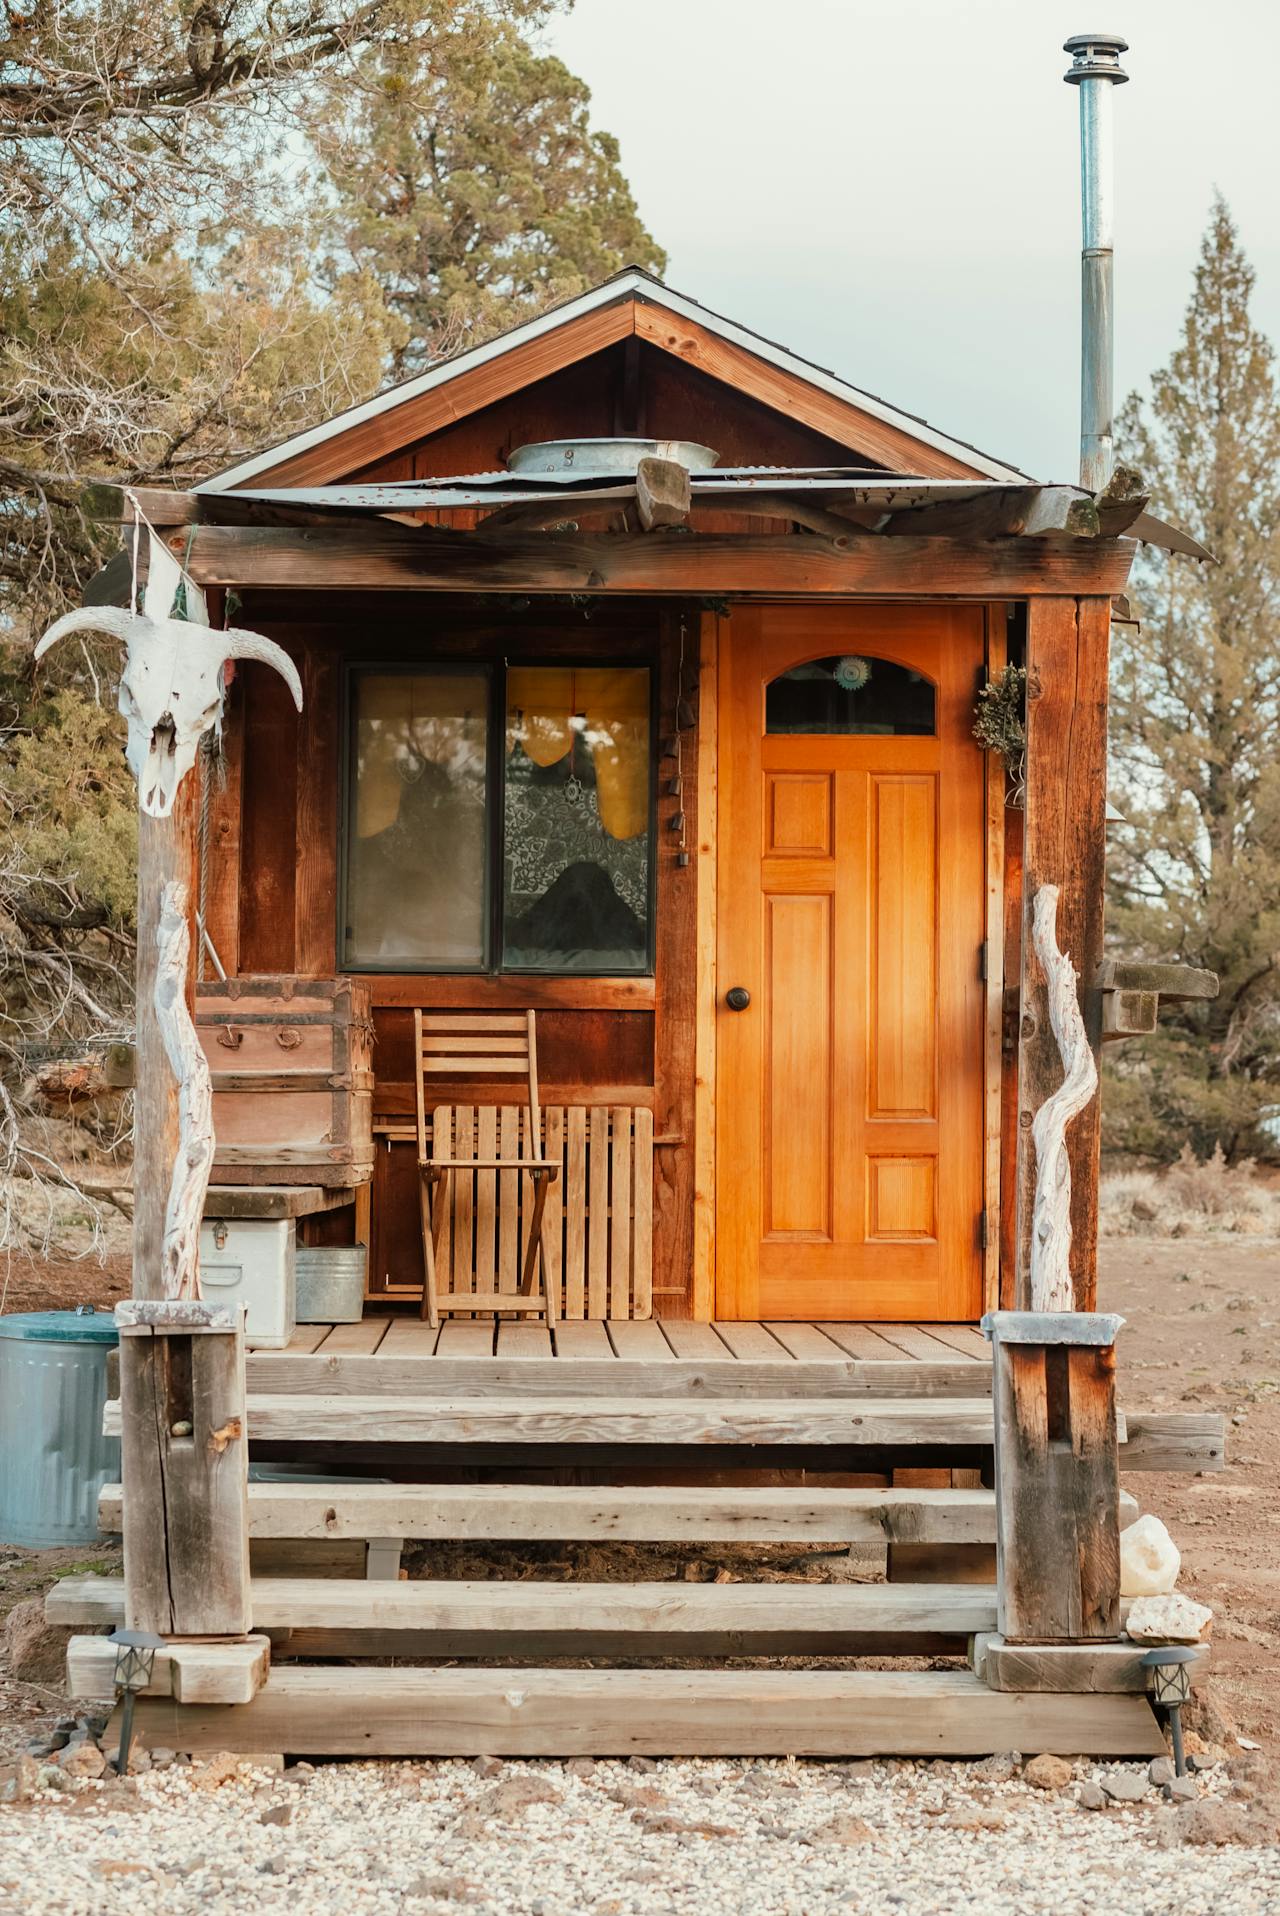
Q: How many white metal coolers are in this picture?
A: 1